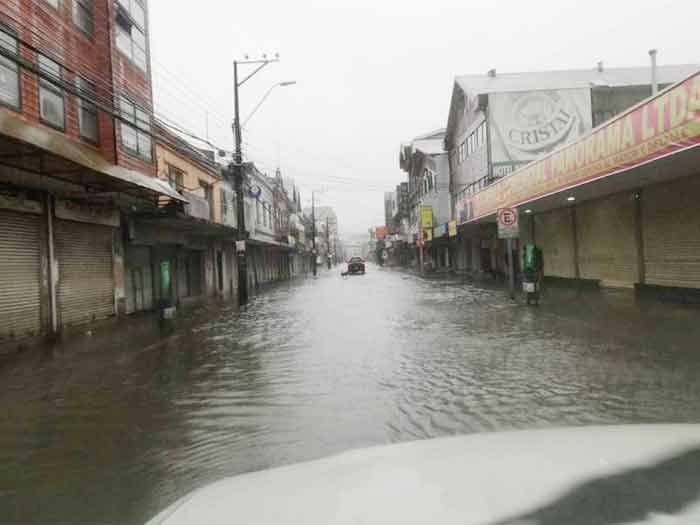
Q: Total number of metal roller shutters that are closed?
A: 5